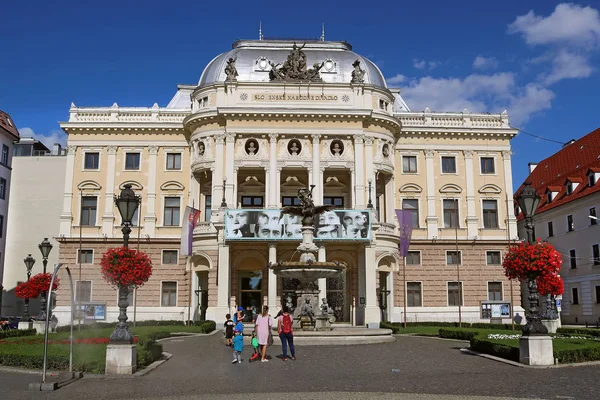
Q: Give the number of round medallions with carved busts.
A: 5